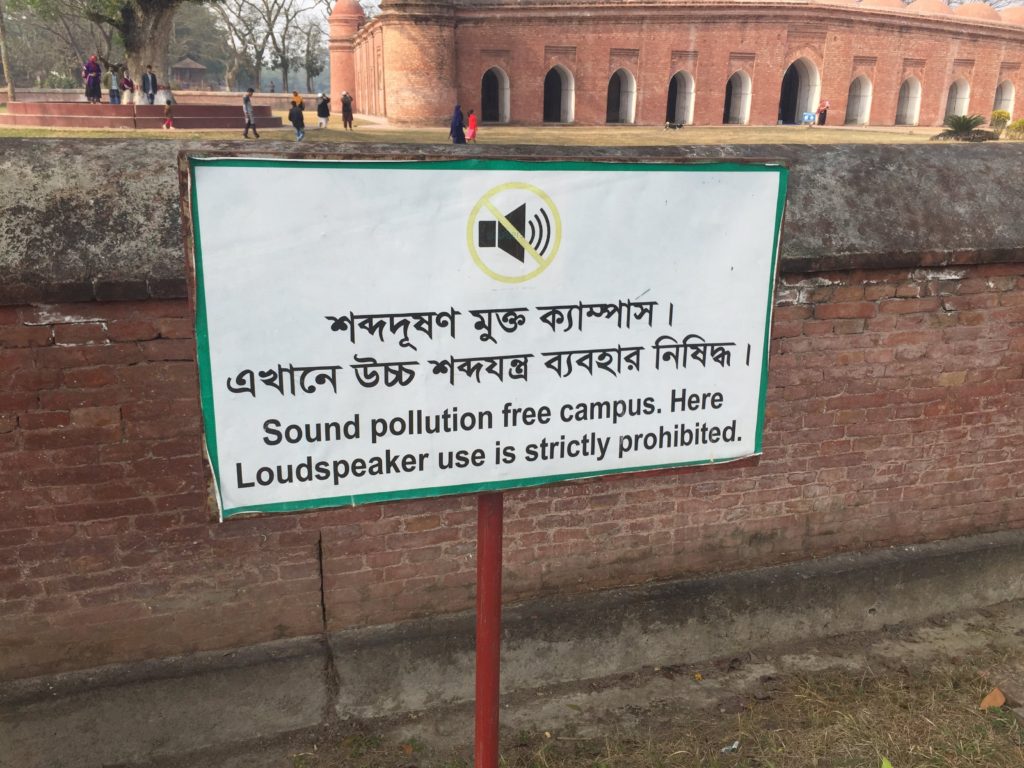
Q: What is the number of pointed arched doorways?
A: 10